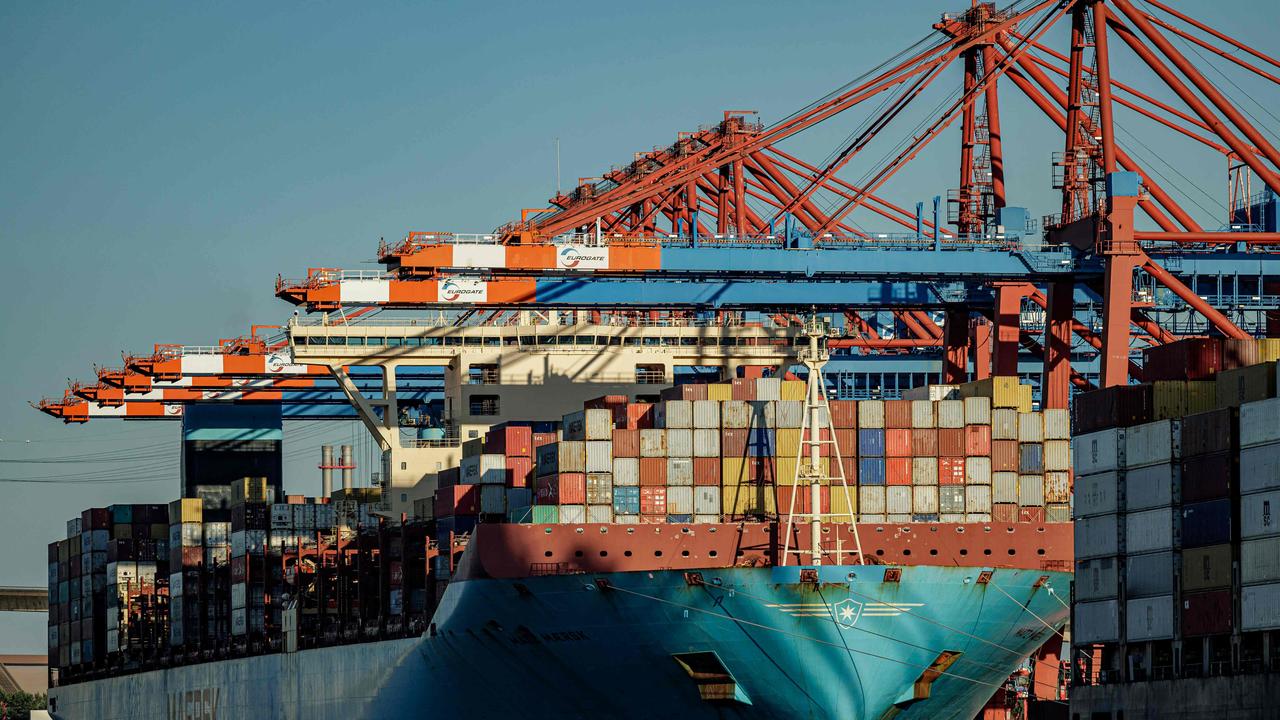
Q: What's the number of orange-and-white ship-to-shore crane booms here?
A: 6